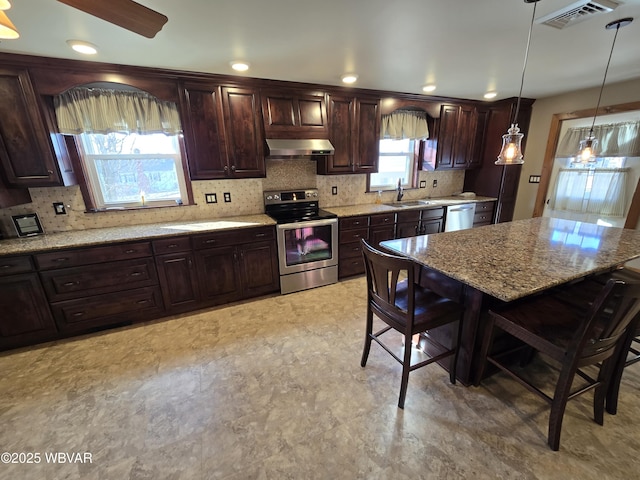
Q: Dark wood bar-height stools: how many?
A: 3